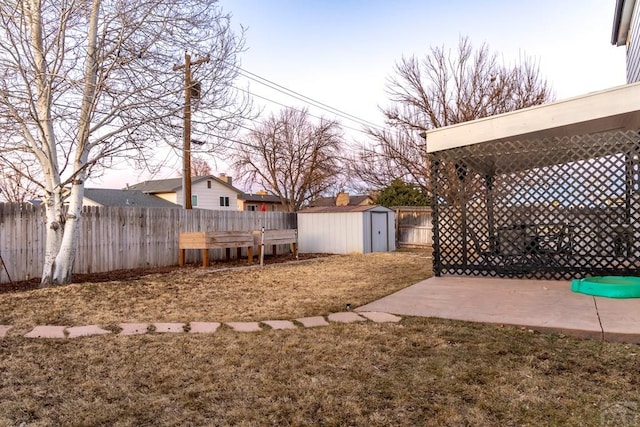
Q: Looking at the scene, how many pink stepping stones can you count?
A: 11